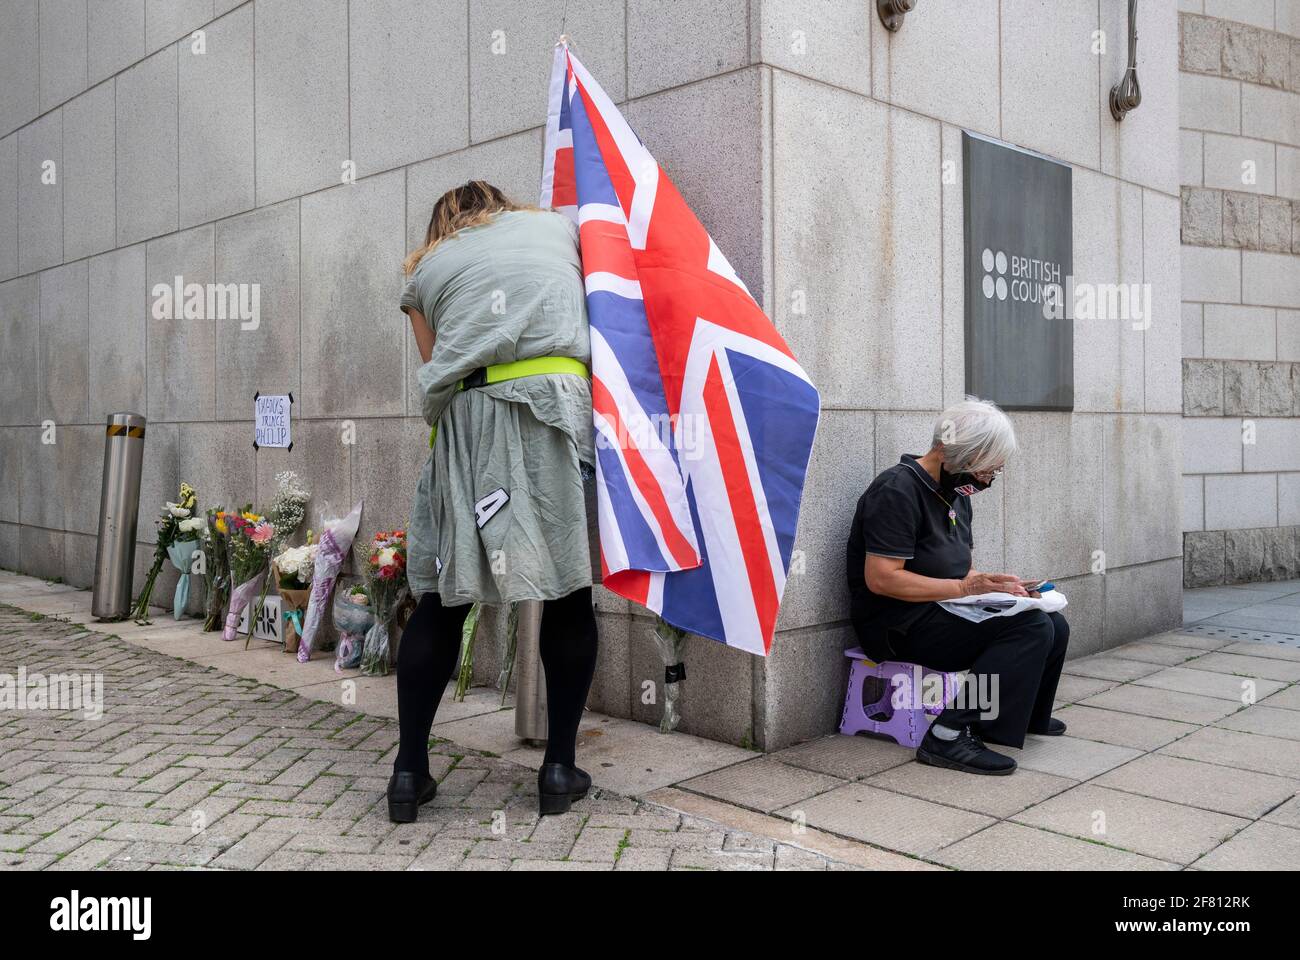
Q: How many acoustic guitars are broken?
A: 0